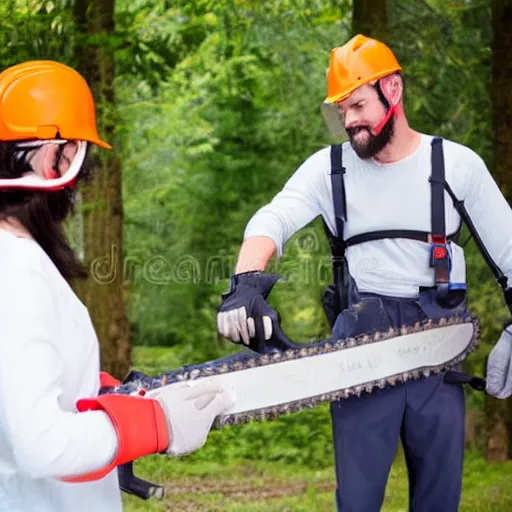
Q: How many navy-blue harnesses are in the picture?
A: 1